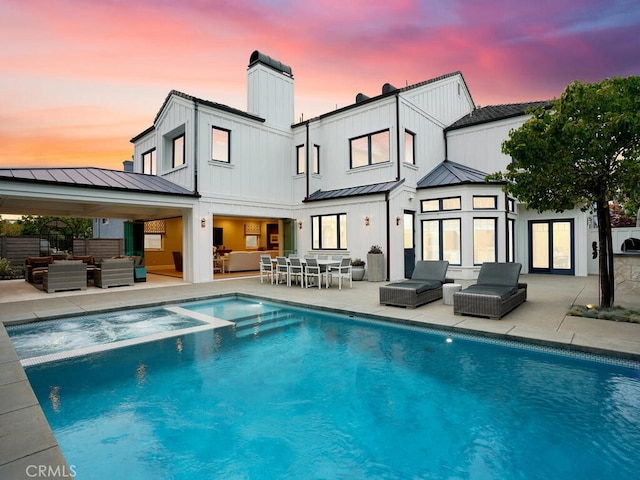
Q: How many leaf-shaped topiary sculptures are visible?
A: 0